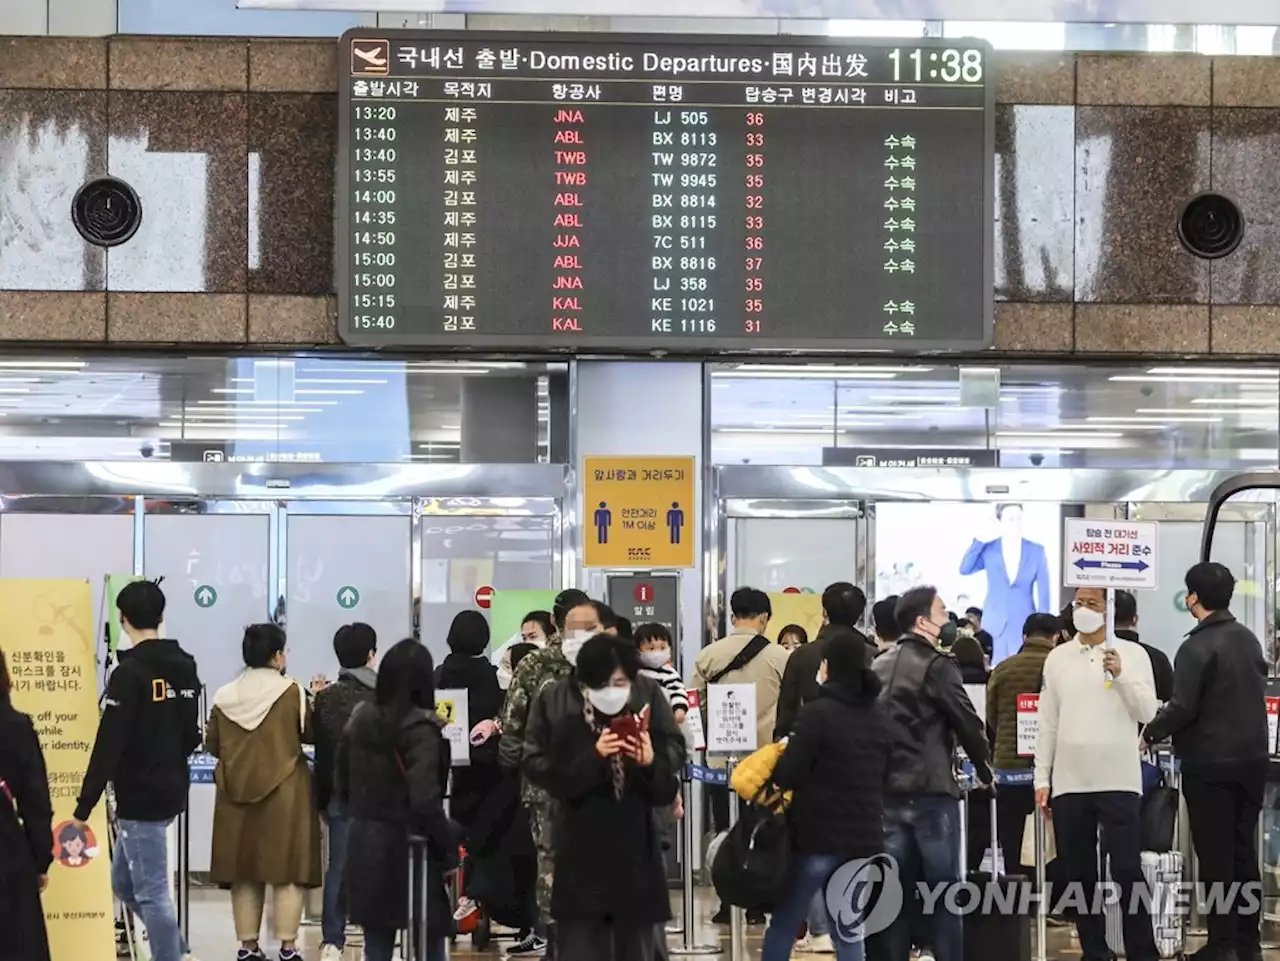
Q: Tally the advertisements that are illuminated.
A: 1